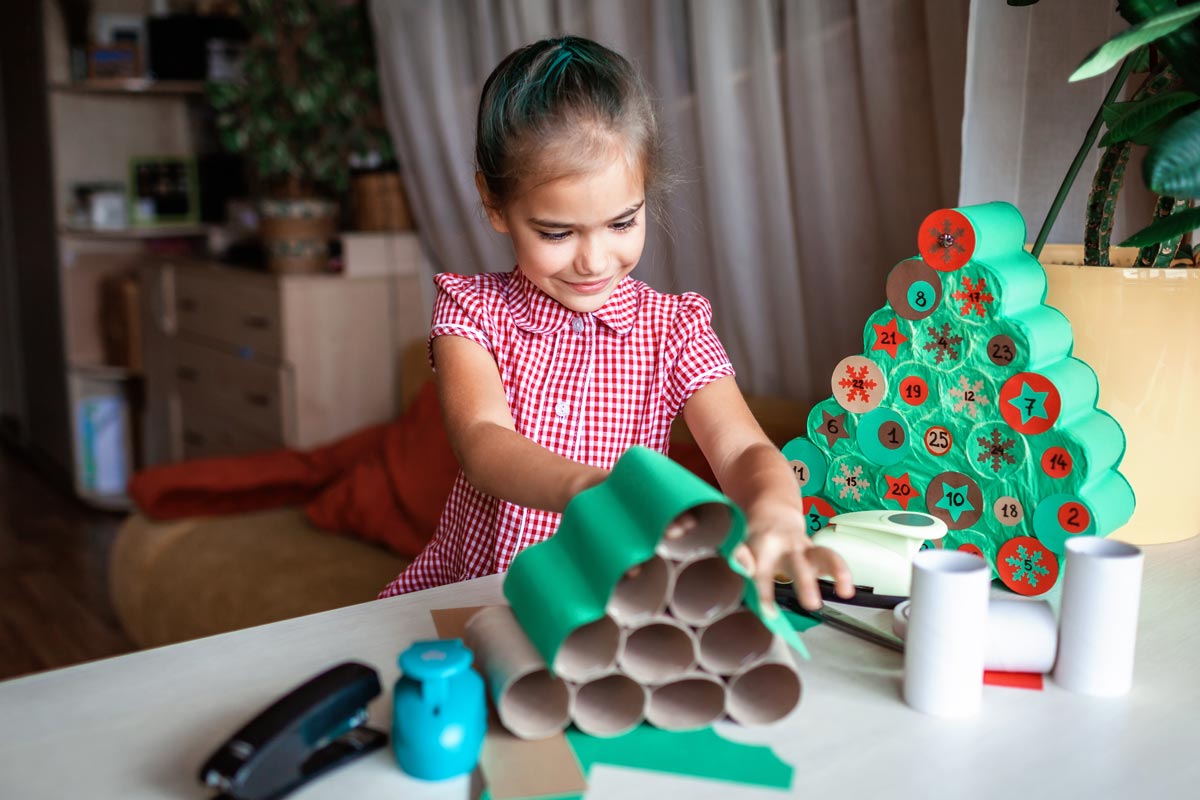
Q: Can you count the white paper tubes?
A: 3